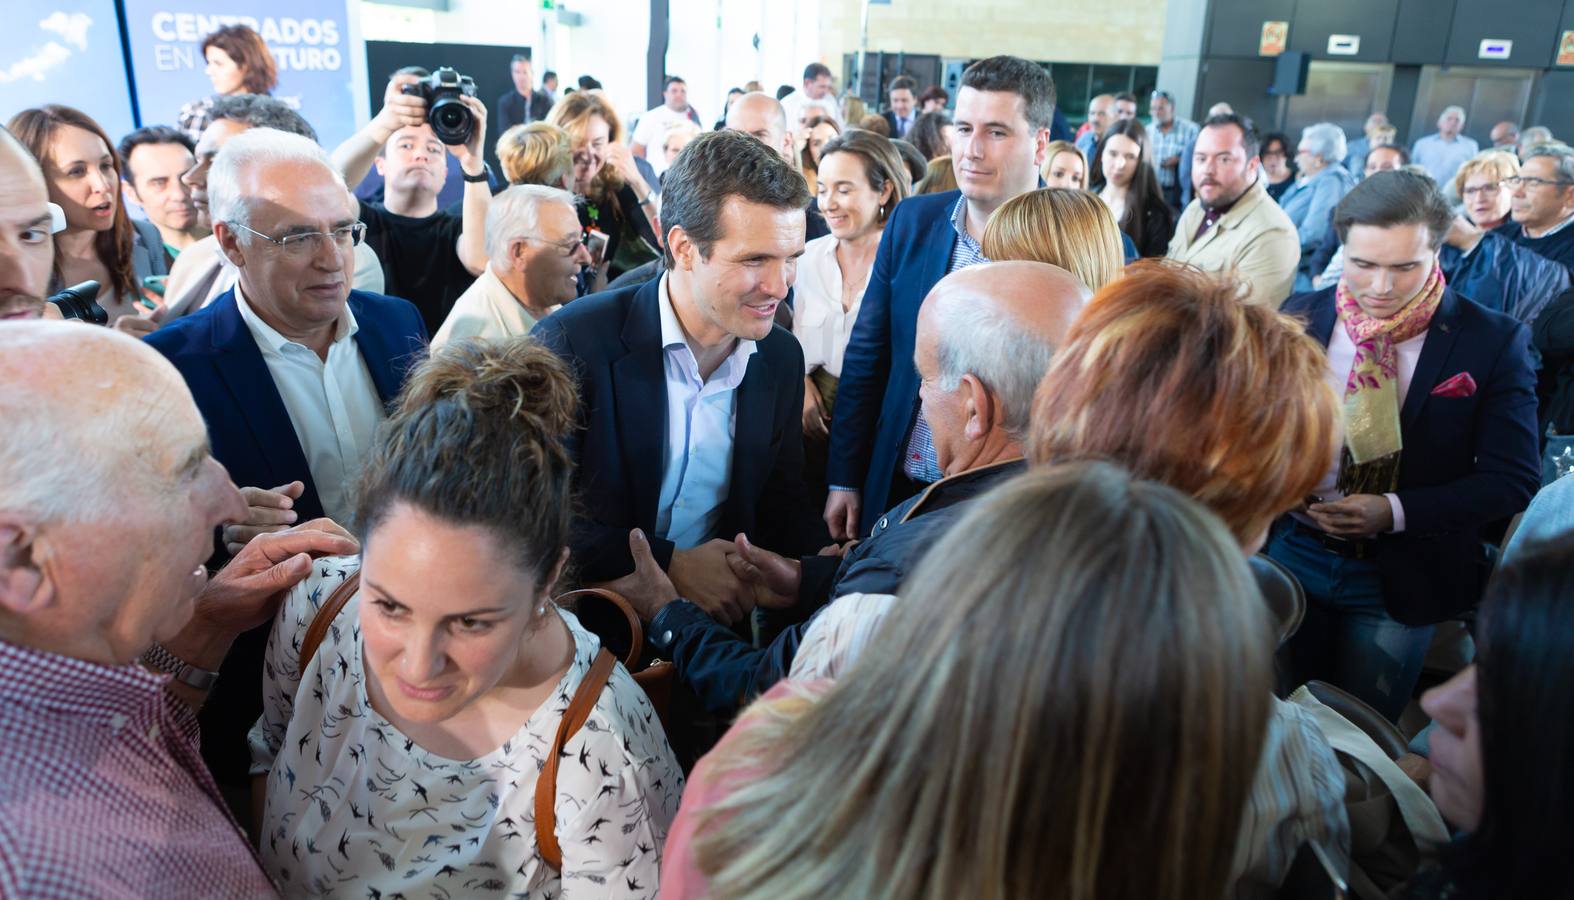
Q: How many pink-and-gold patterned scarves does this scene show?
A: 1